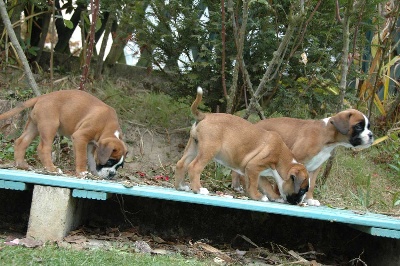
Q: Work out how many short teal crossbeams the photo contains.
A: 3